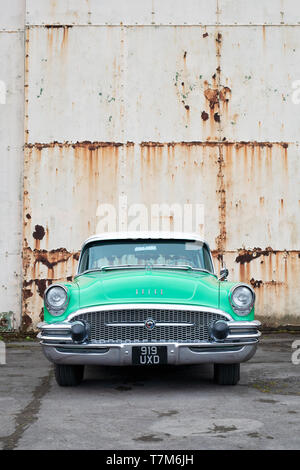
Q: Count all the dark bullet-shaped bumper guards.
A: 2